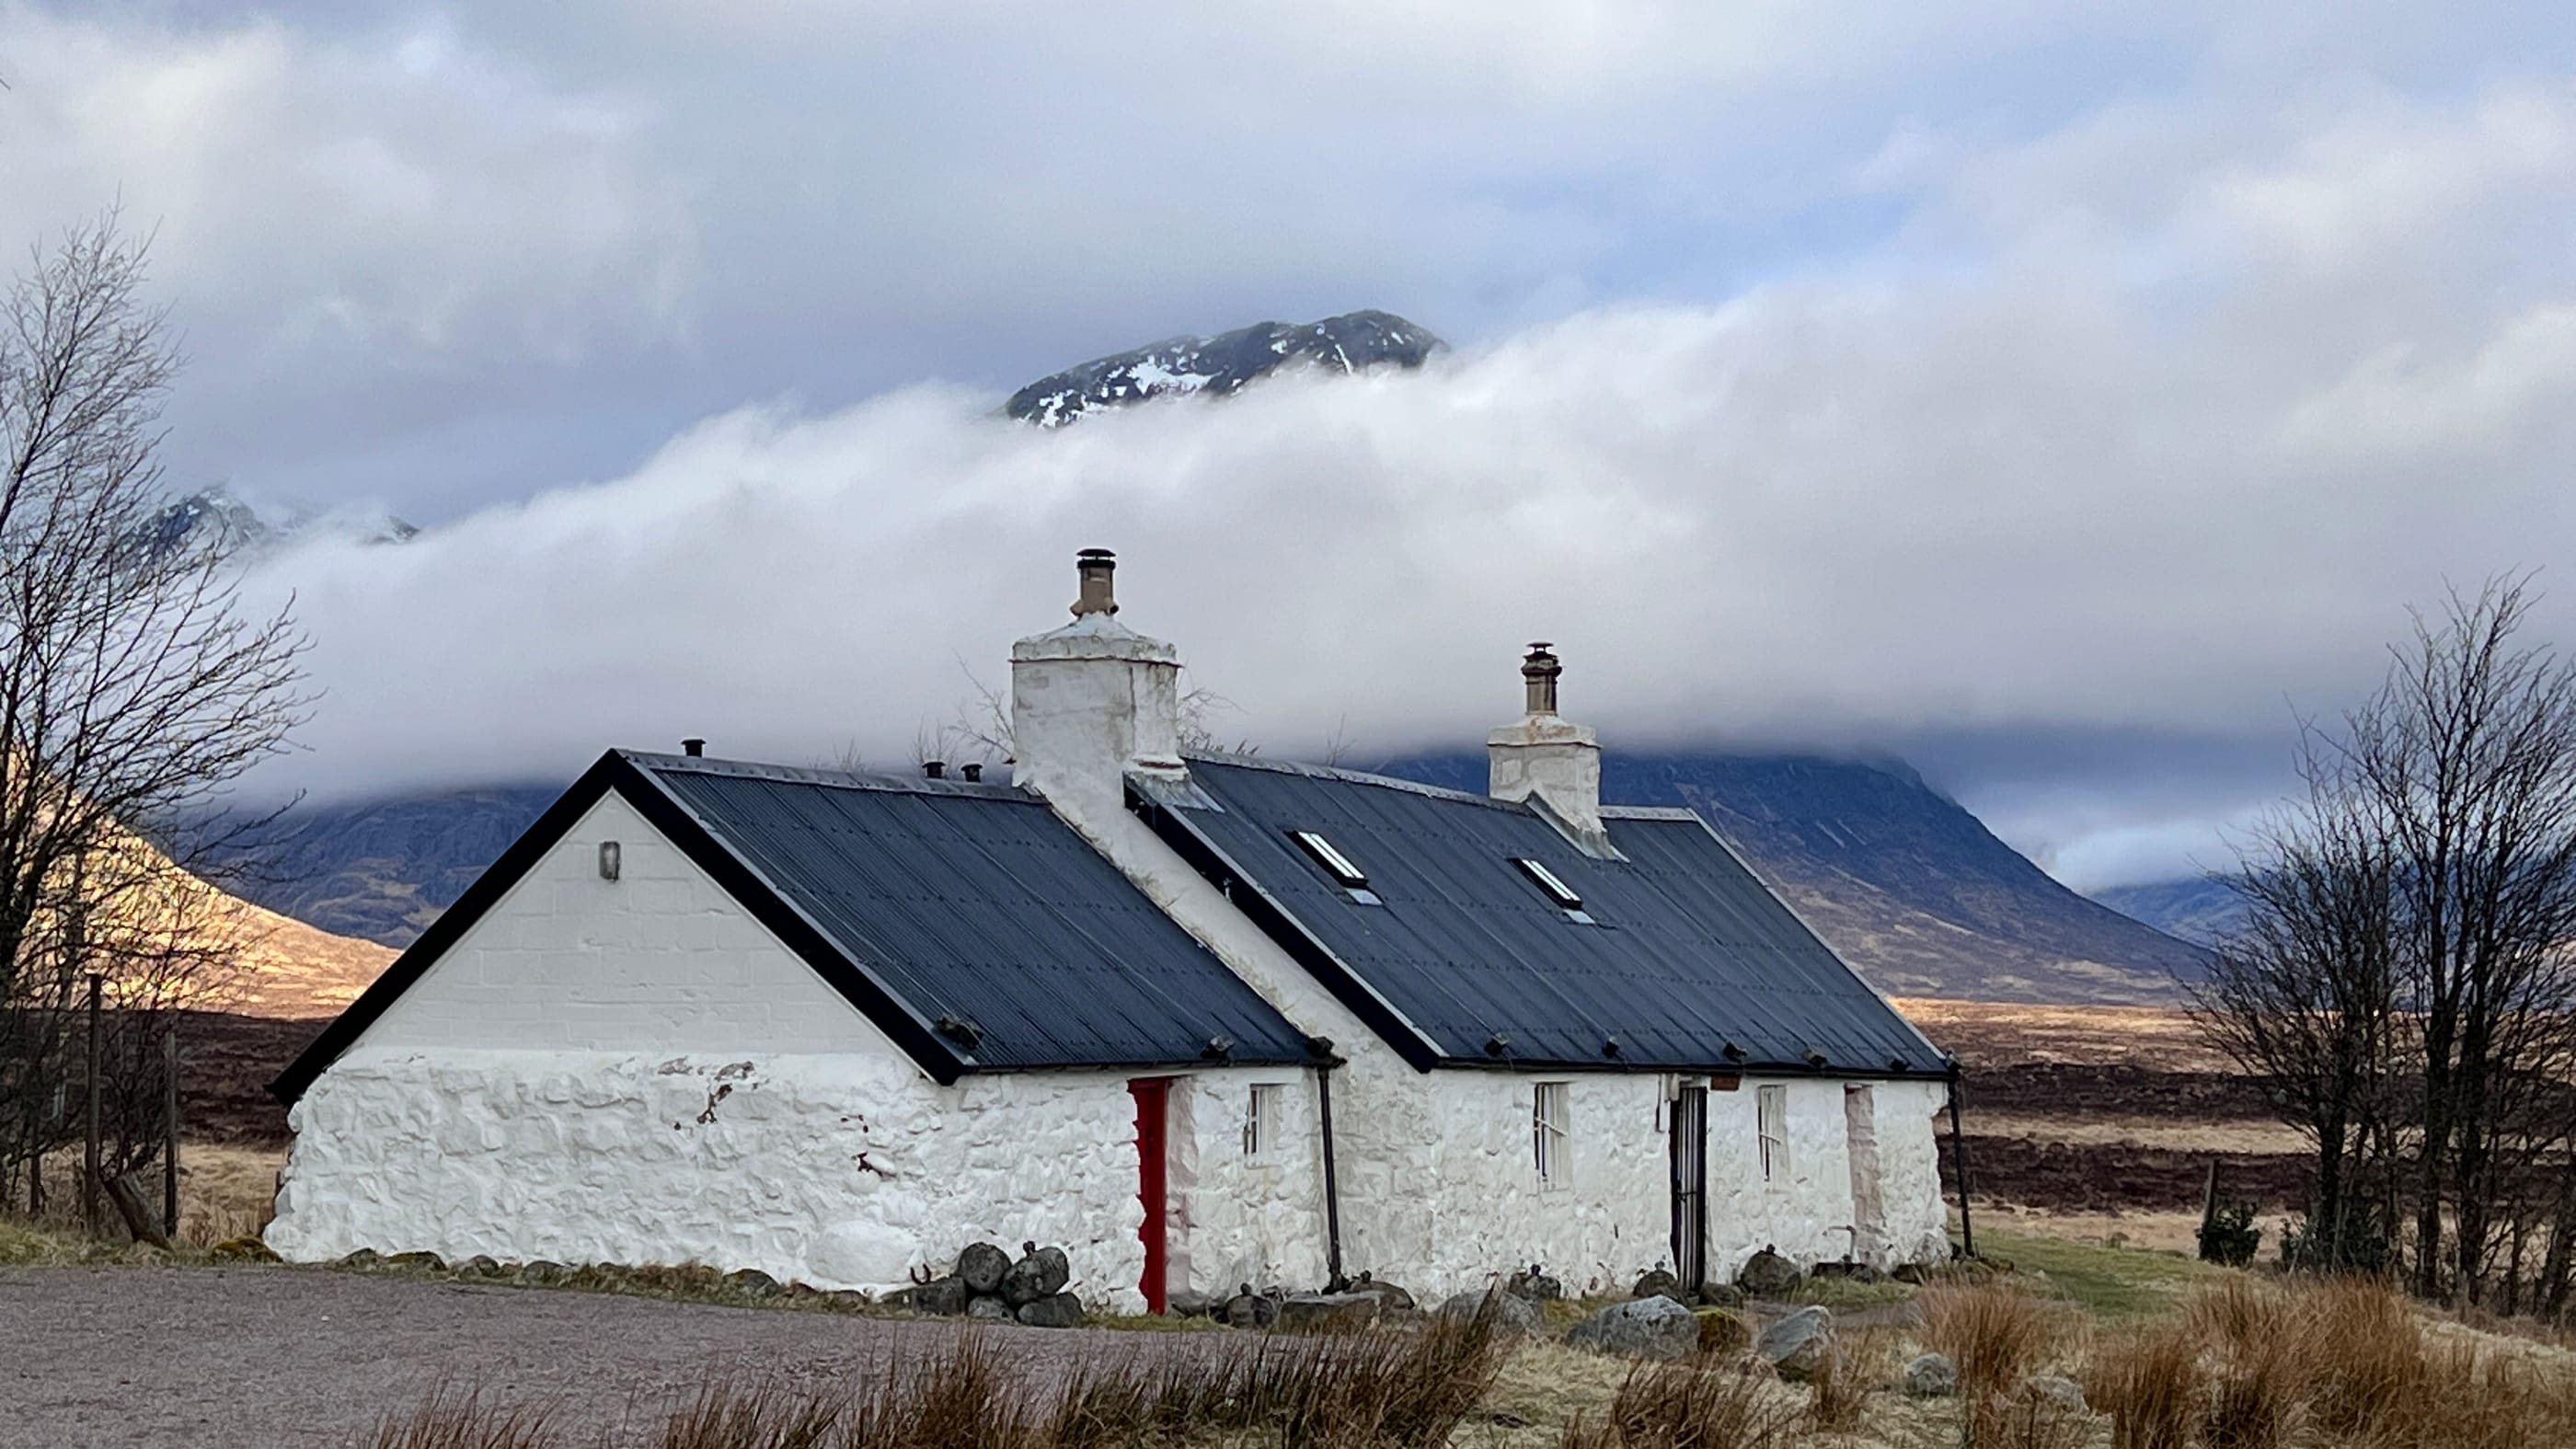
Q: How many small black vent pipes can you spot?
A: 3